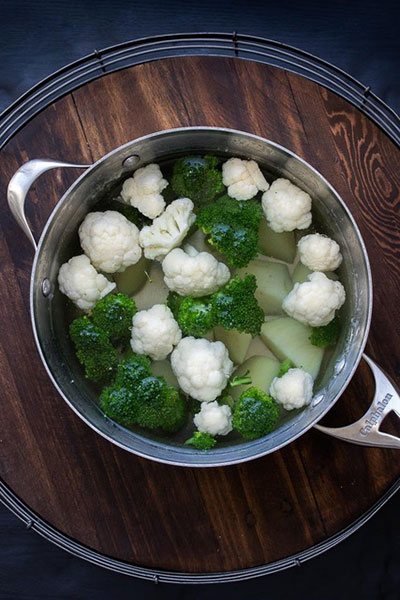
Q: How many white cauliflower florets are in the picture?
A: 13